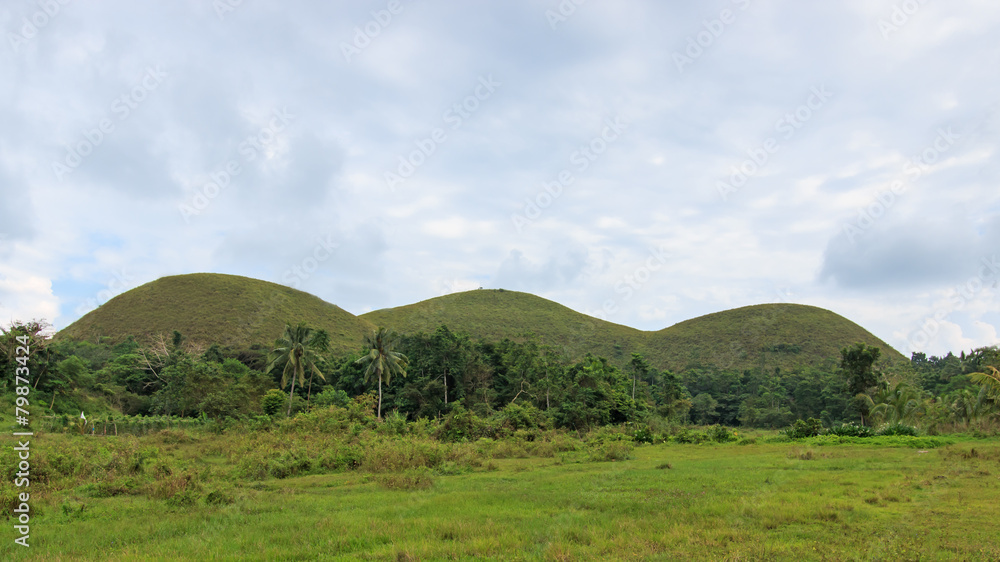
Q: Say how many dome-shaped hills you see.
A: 3